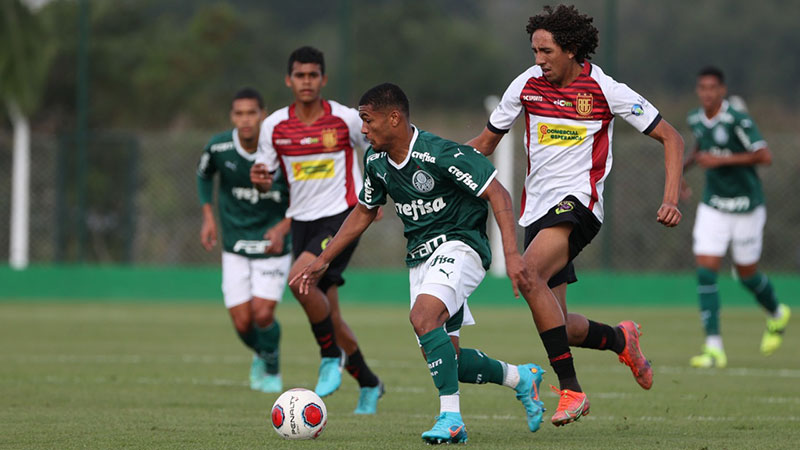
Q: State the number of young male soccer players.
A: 5